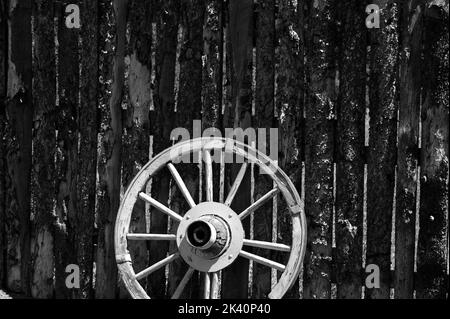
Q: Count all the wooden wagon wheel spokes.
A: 12